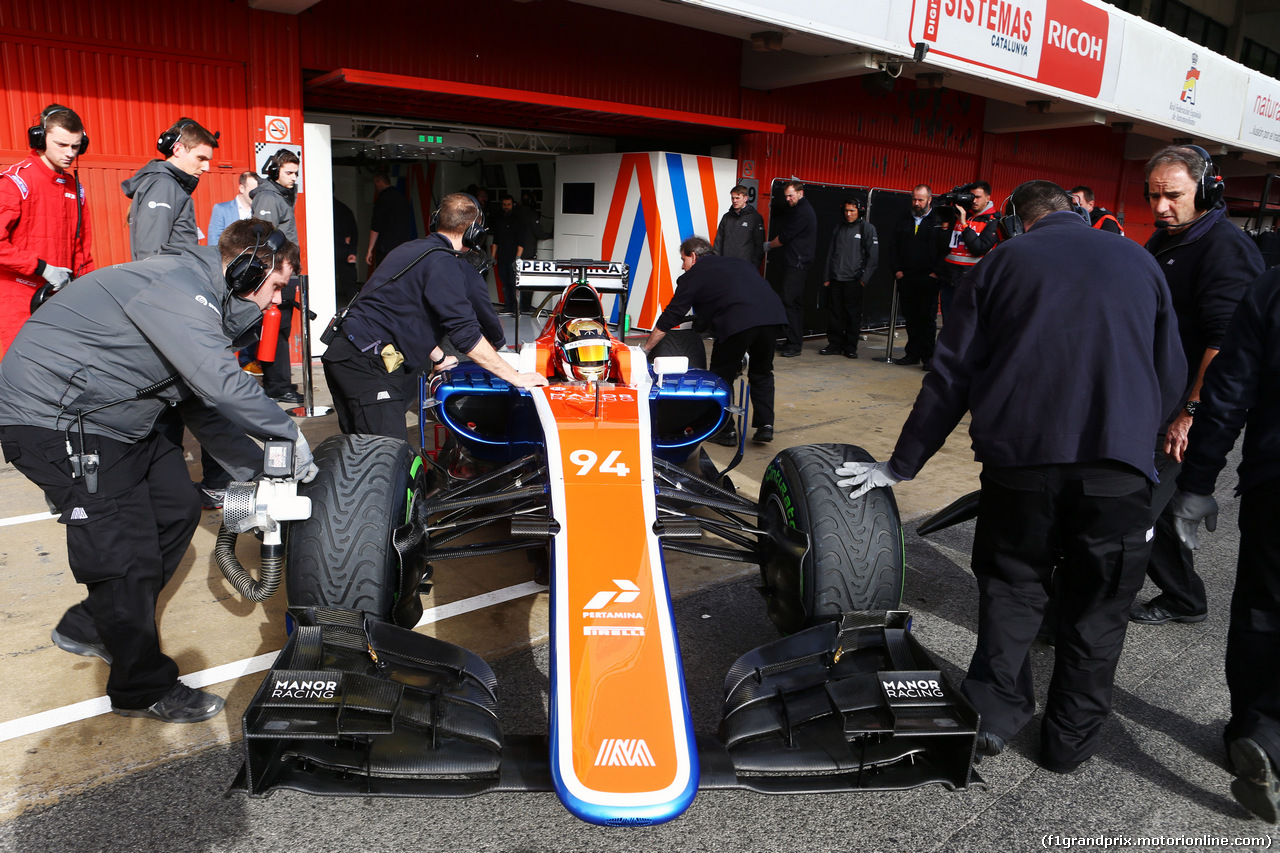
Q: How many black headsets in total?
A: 8